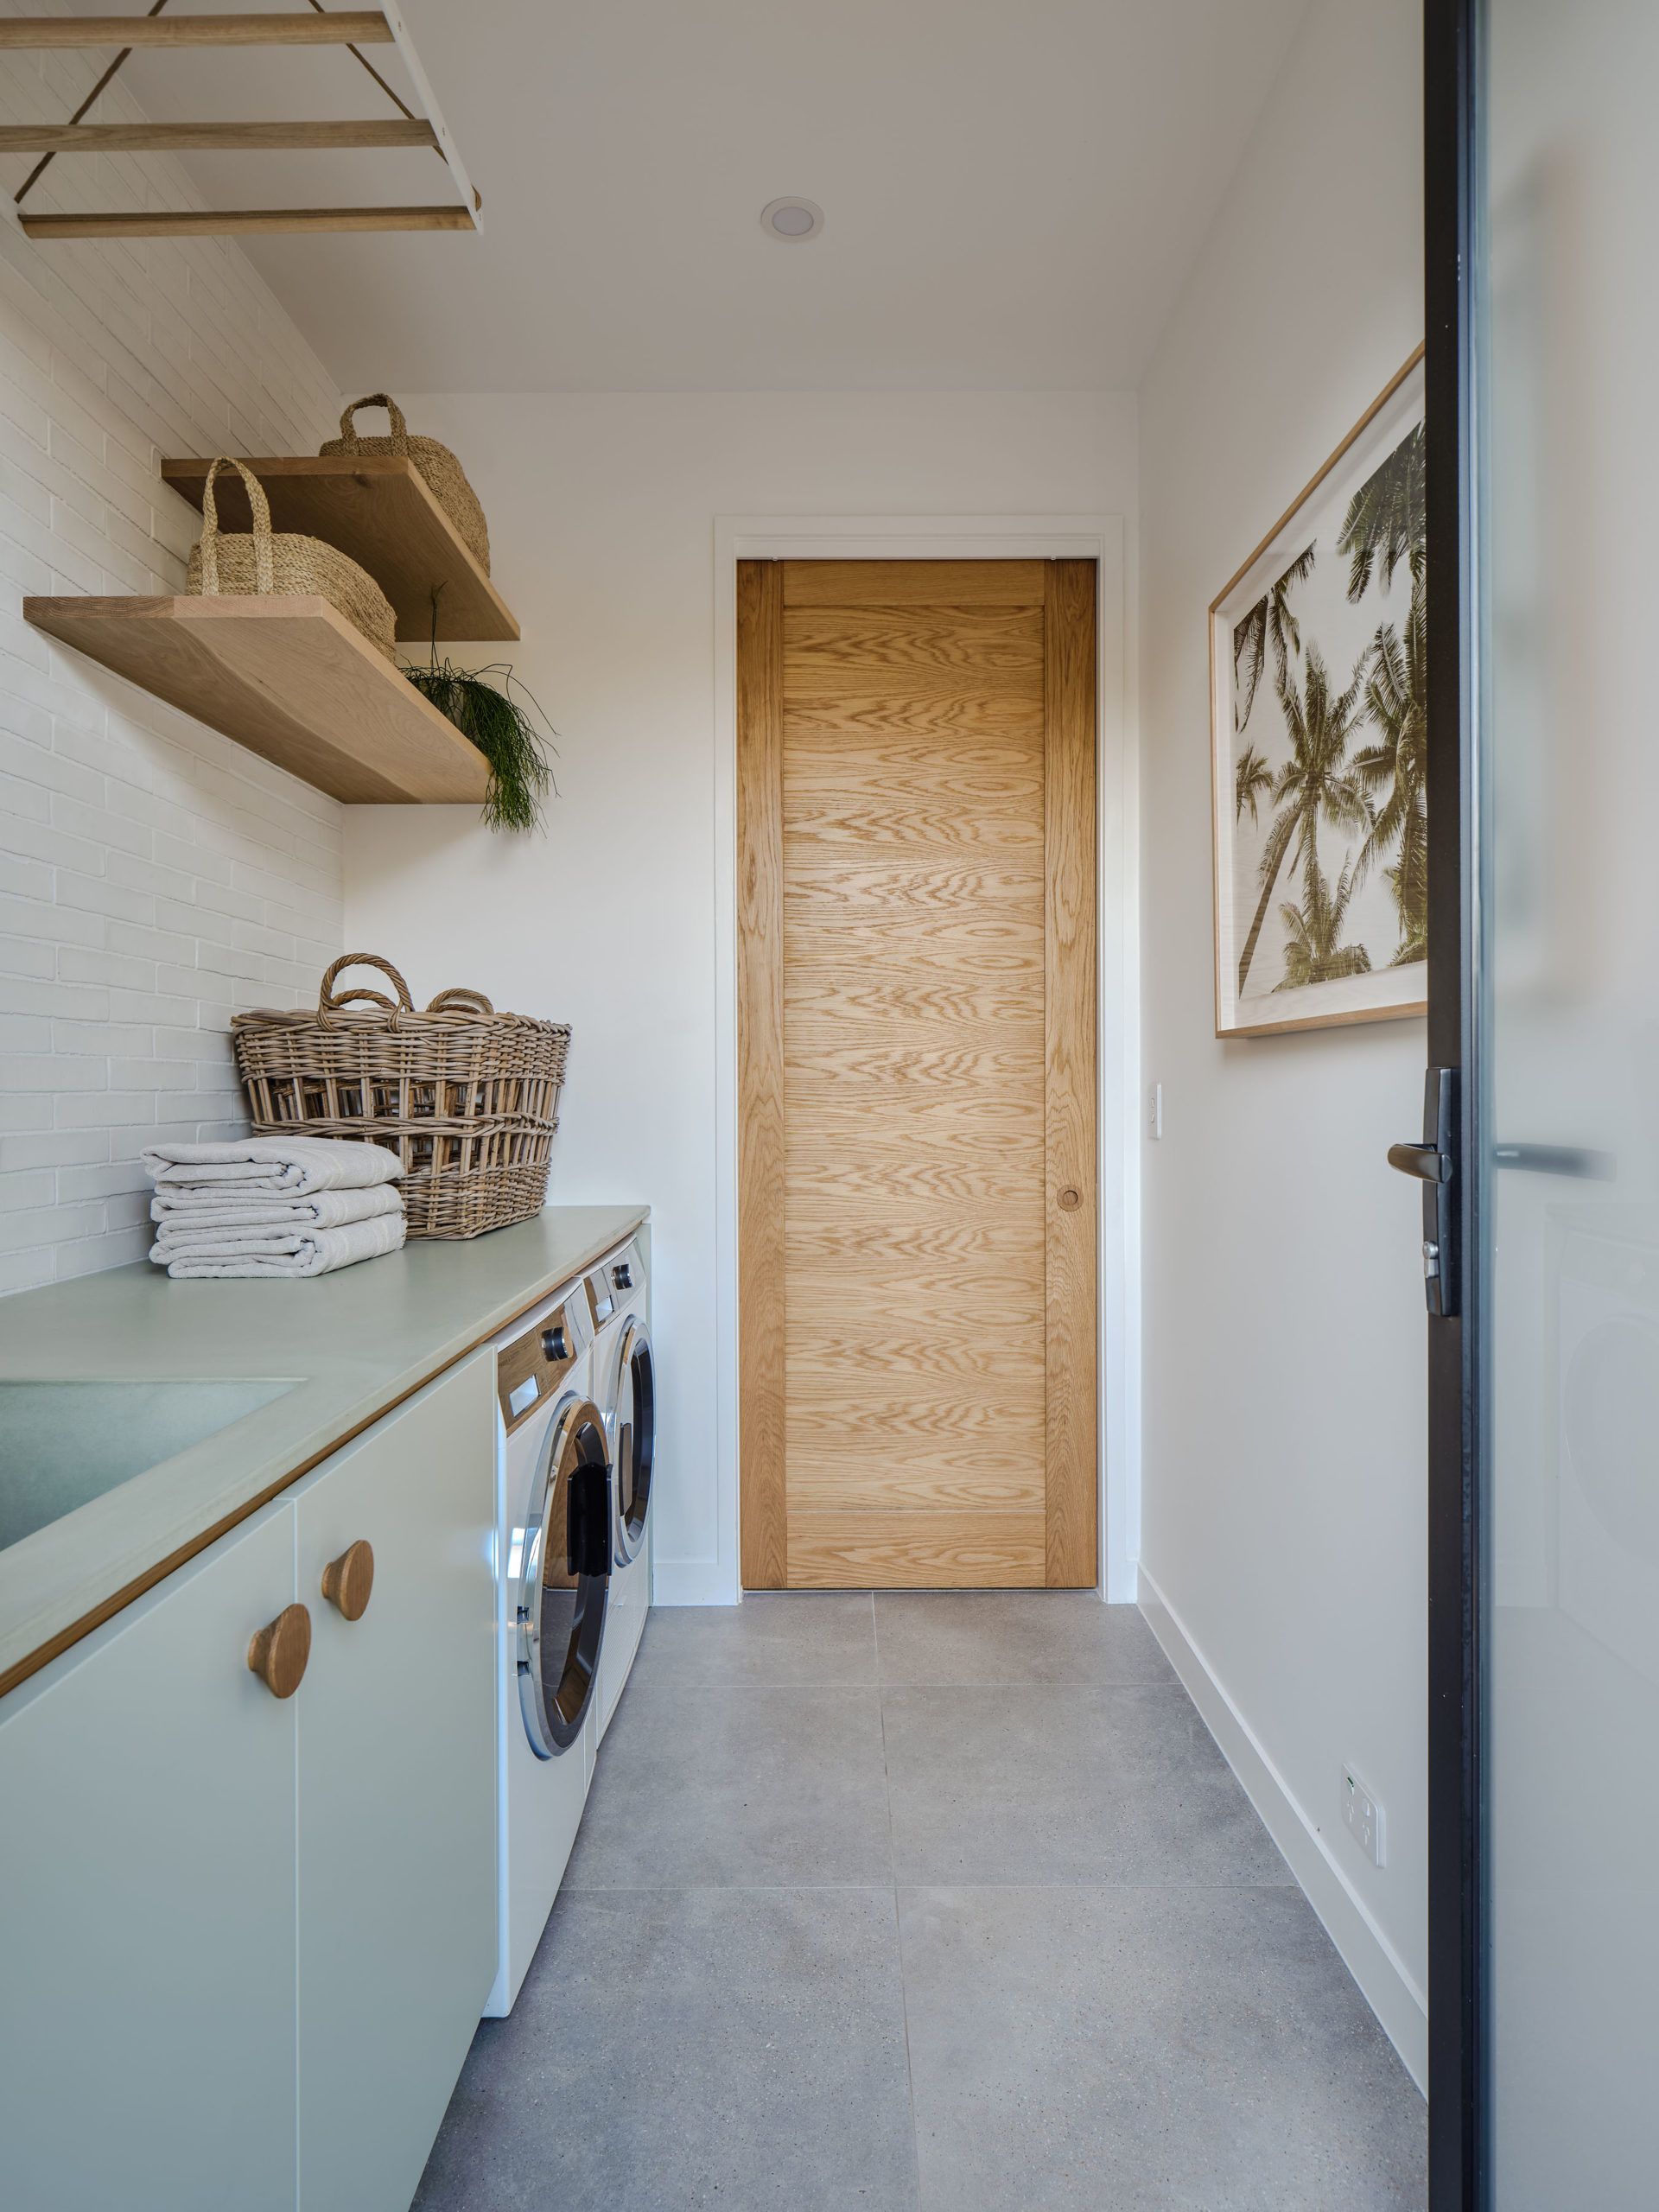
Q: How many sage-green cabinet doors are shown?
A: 2